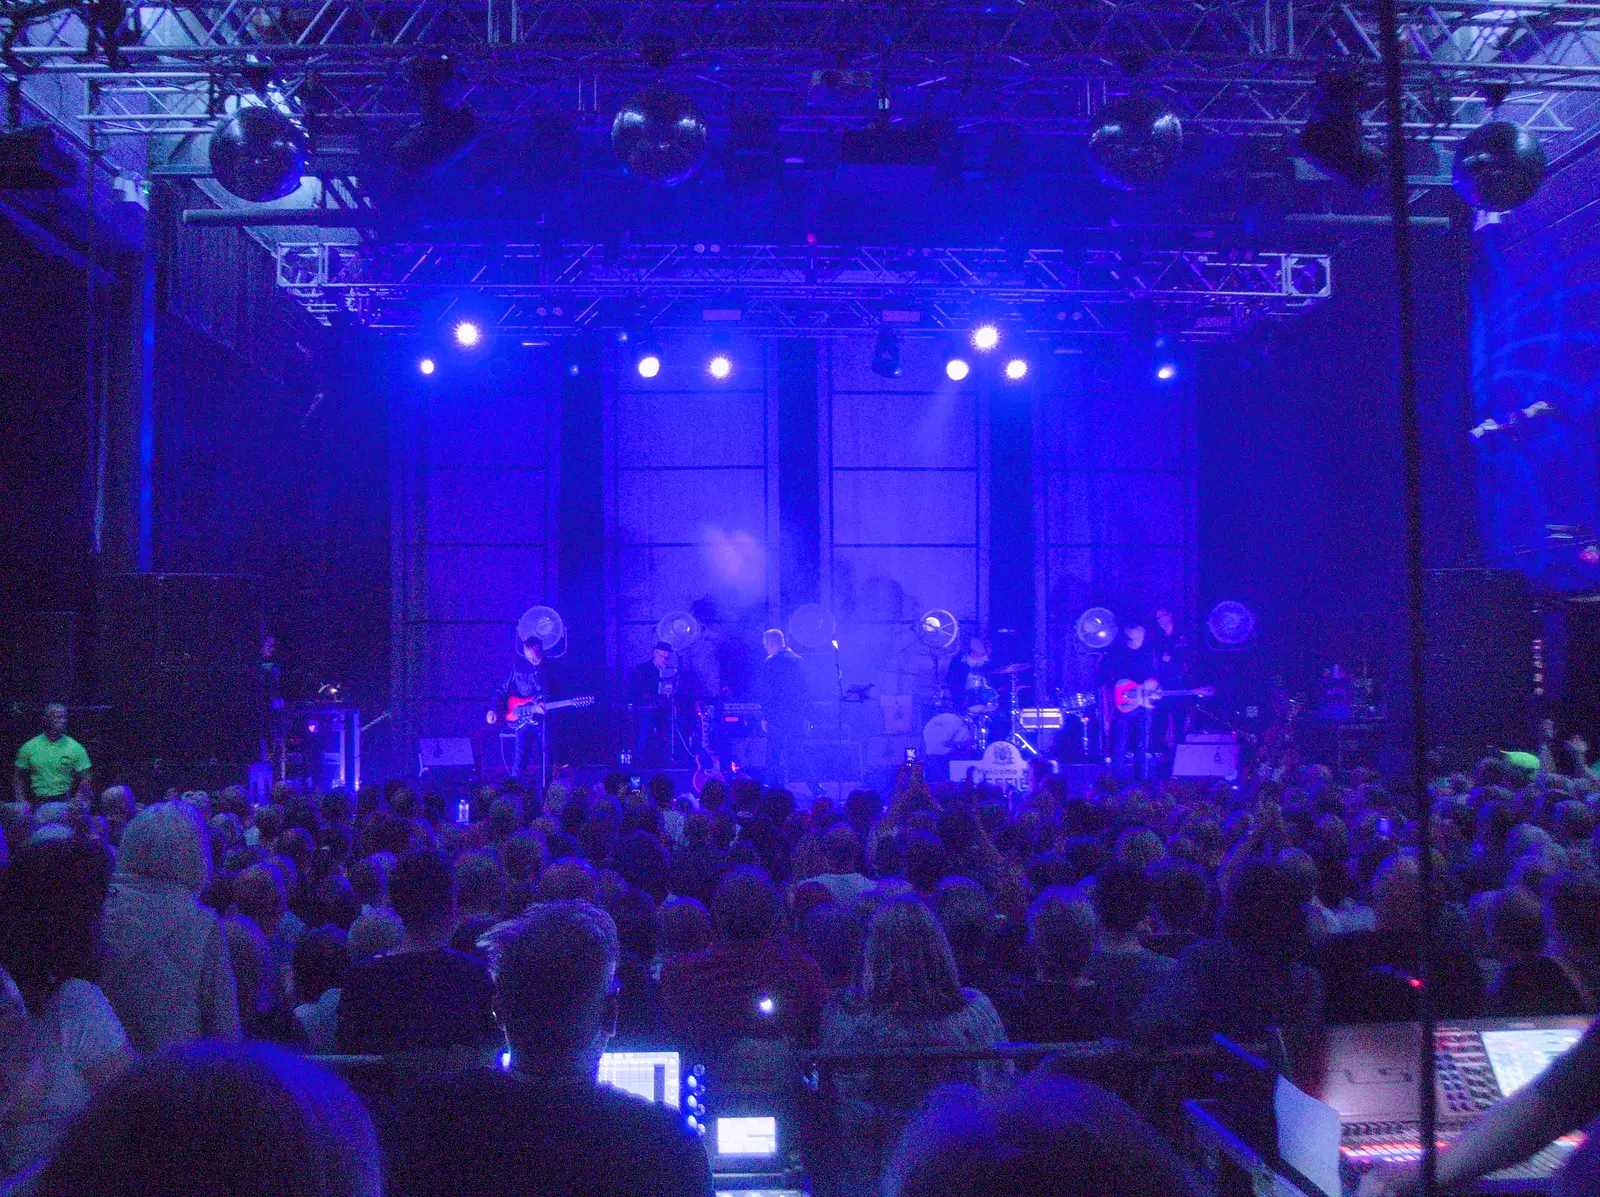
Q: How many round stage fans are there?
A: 6